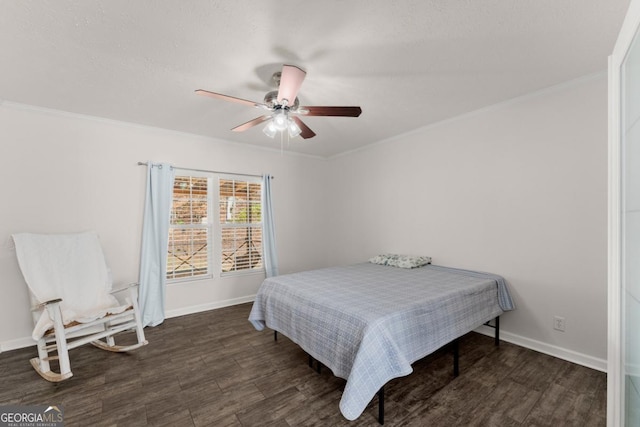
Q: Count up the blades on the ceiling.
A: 5